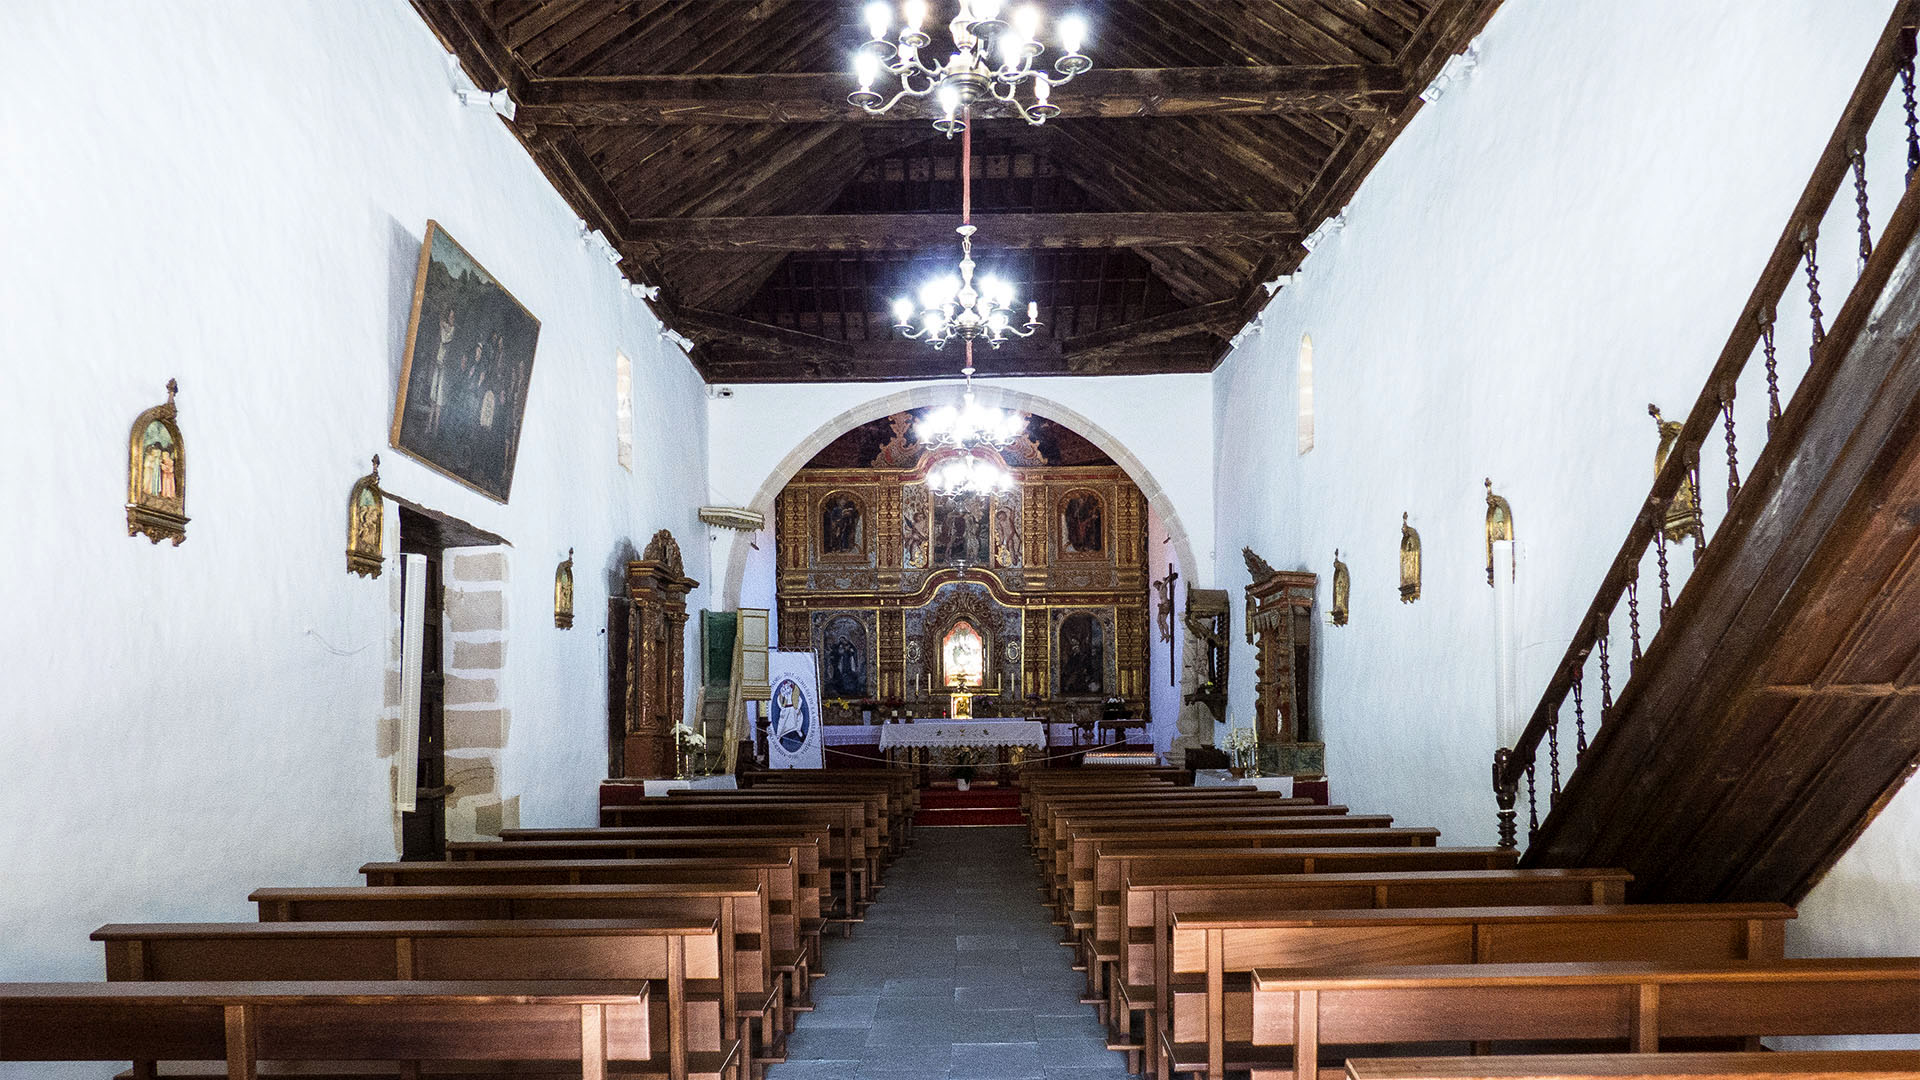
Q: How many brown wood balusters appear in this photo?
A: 12